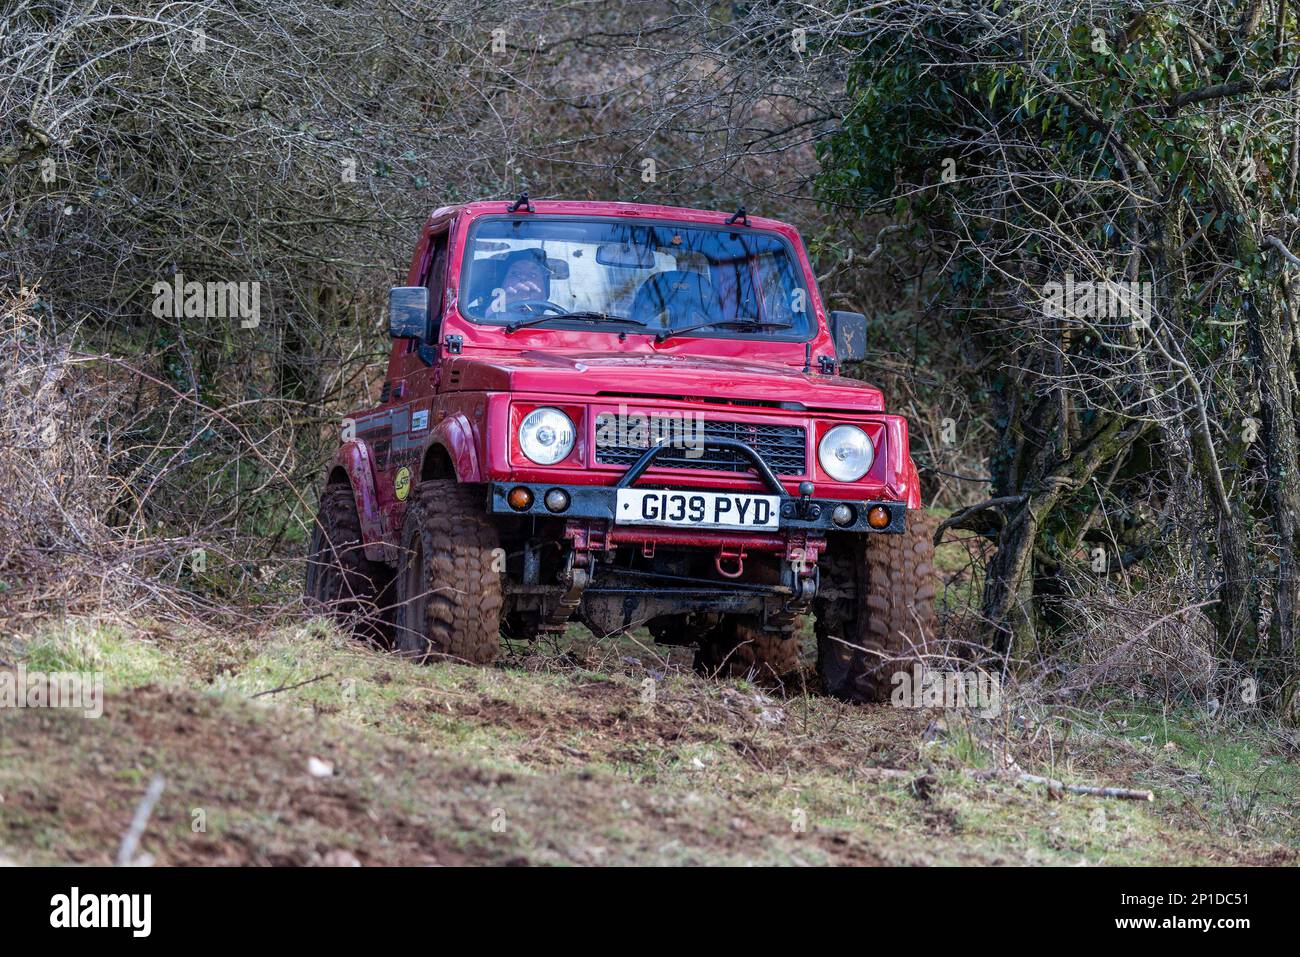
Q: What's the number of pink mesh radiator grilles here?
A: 0